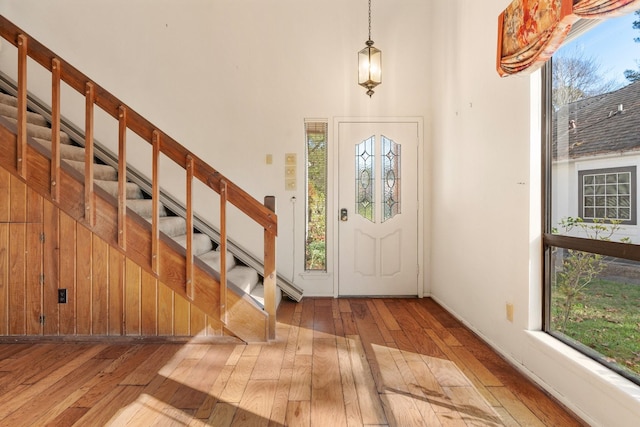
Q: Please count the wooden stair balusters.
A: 7